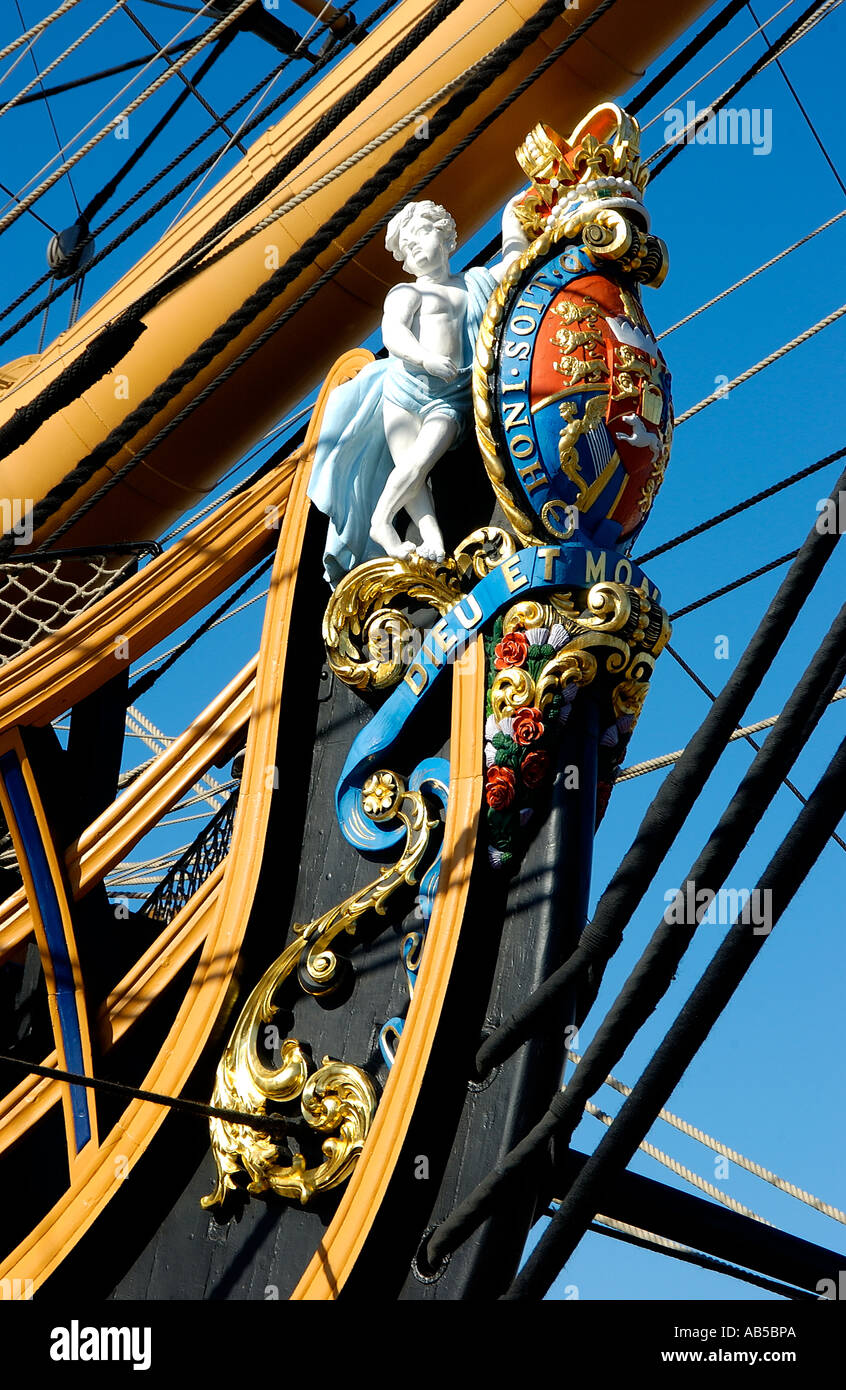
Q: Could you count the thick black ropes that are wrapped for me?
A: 3